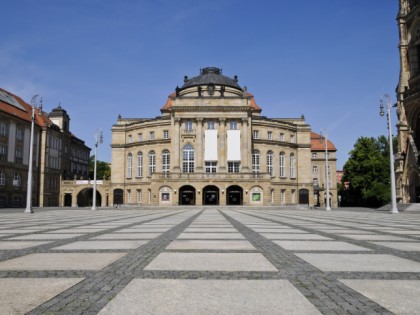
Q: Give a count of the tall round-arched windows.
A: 9